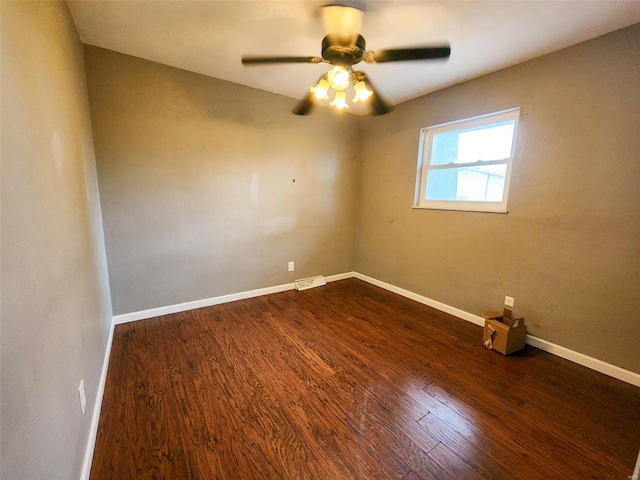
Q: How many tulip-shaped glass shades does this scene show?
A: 4